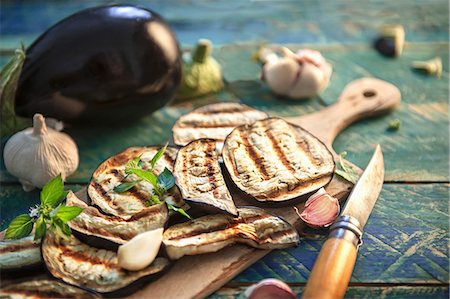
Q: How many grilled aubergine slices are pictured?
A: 9